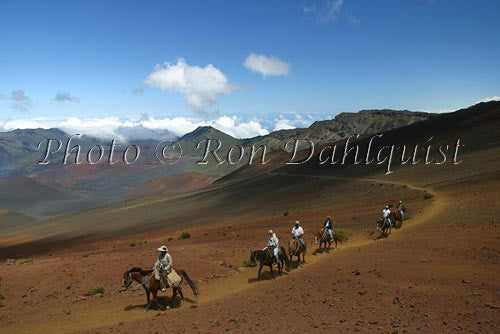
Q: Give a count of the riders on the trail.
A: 6